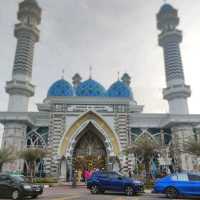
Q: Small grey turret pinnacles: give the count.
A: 2